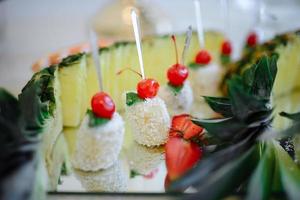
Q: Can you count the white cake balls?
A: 4